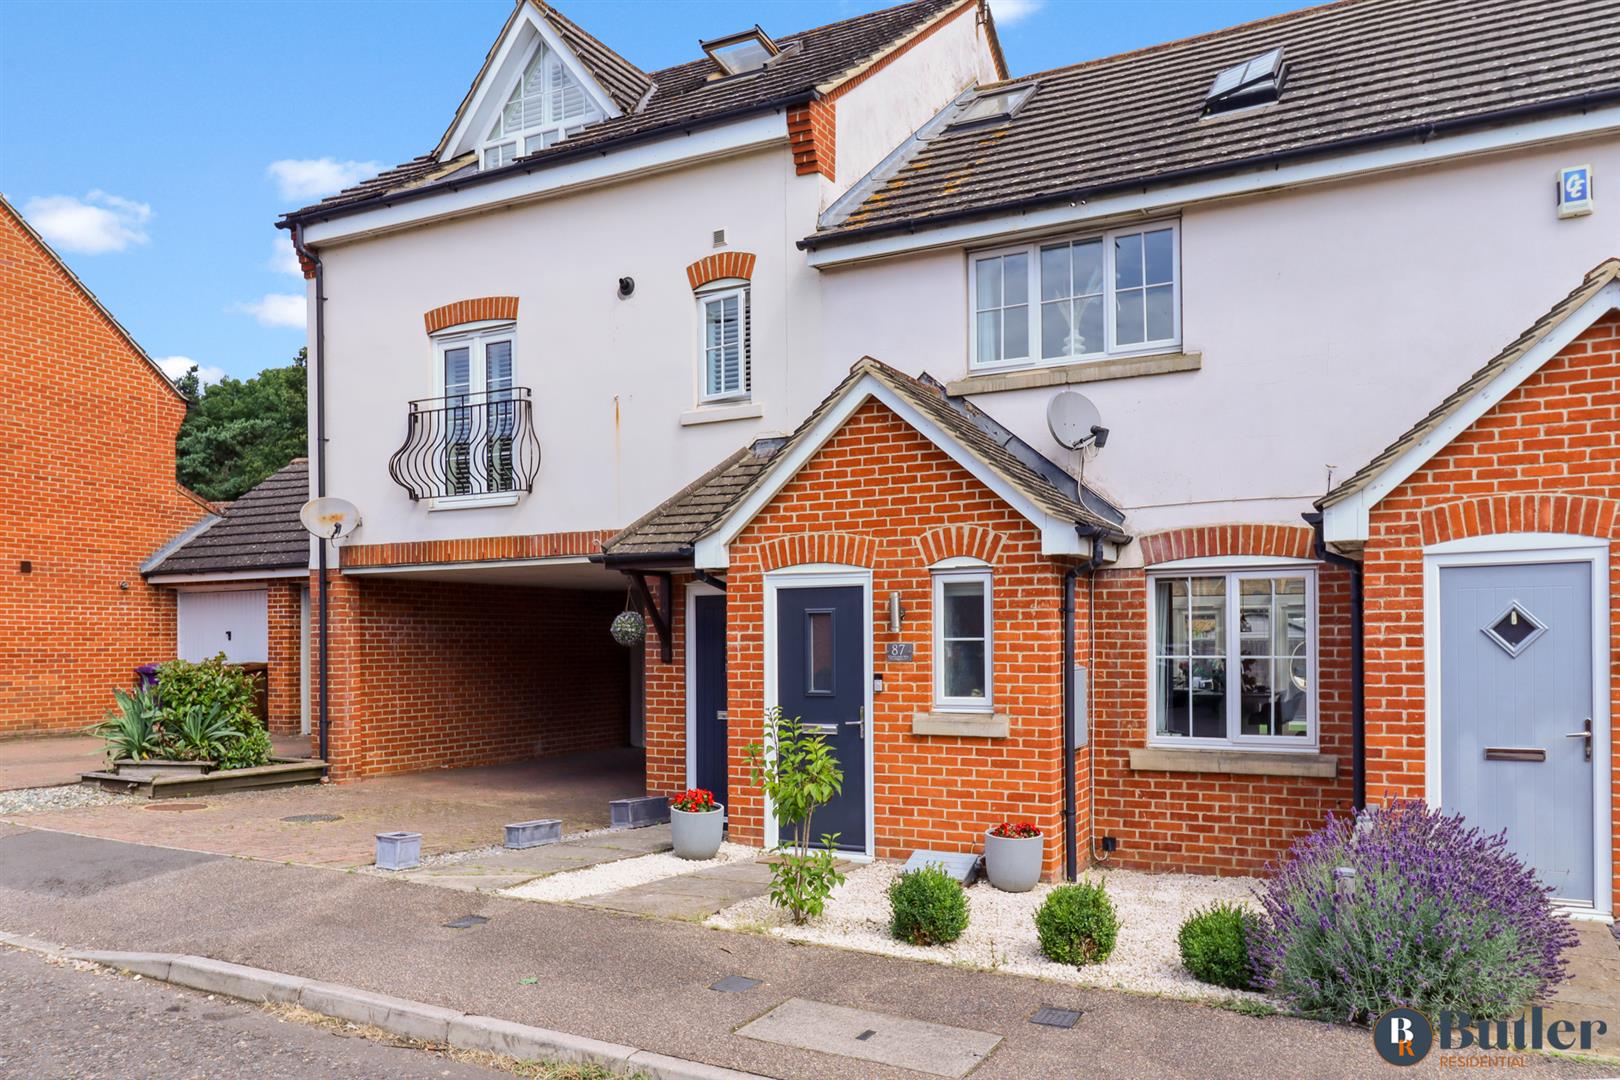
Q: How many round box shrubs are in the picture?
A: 3